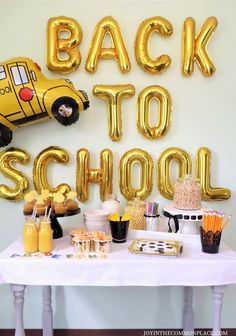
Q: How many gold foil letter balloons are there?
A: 12